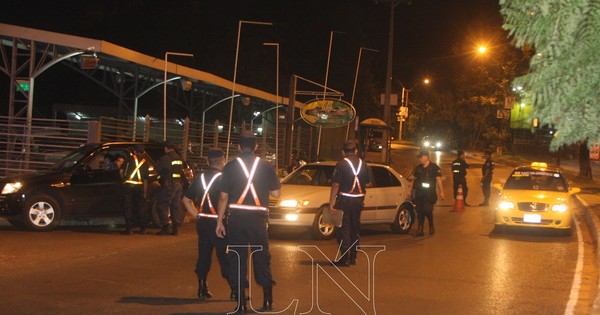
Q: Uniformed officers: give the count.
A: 8